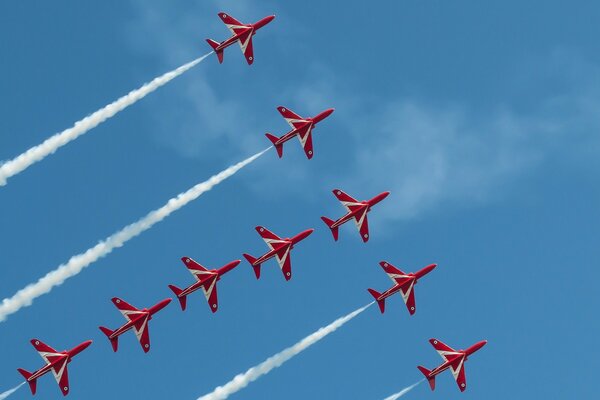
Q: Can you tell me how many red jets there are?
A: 9